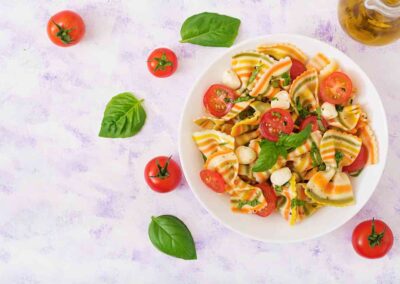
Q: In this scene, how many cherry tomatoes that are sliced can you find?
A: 8